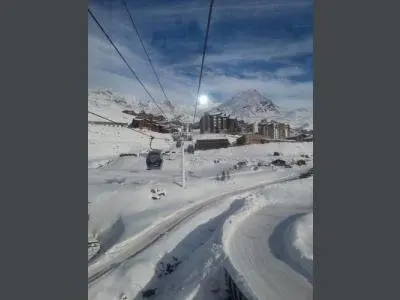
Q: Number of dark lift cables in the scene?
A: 4